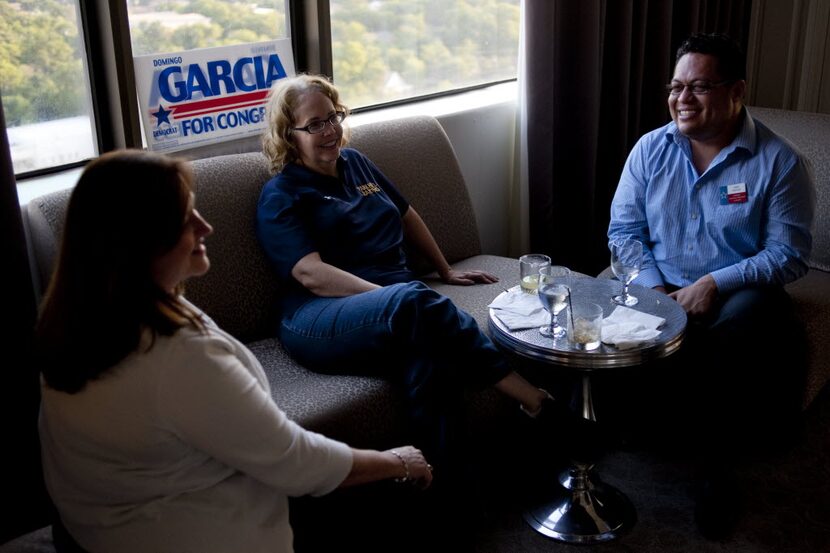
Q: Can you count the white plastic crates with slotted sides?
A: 0